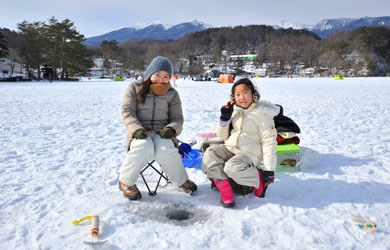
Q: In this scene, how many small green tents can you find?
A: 2